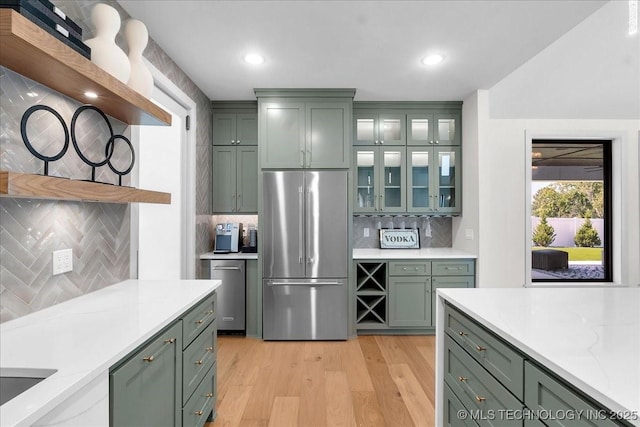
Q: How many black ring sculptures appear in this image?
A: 3